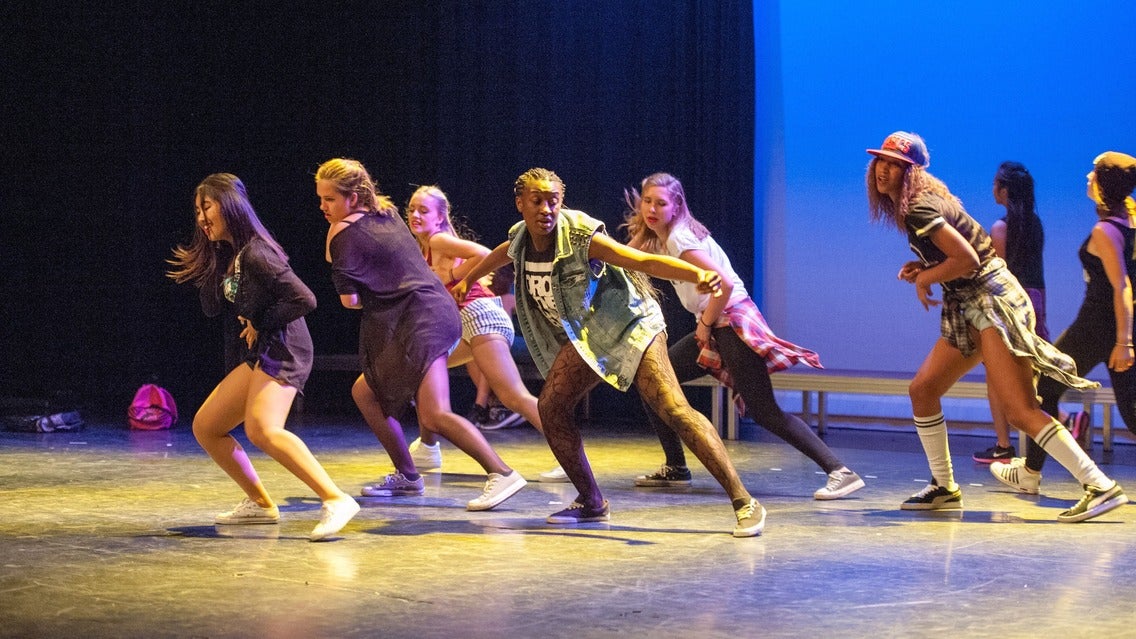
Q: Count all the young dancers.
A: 8